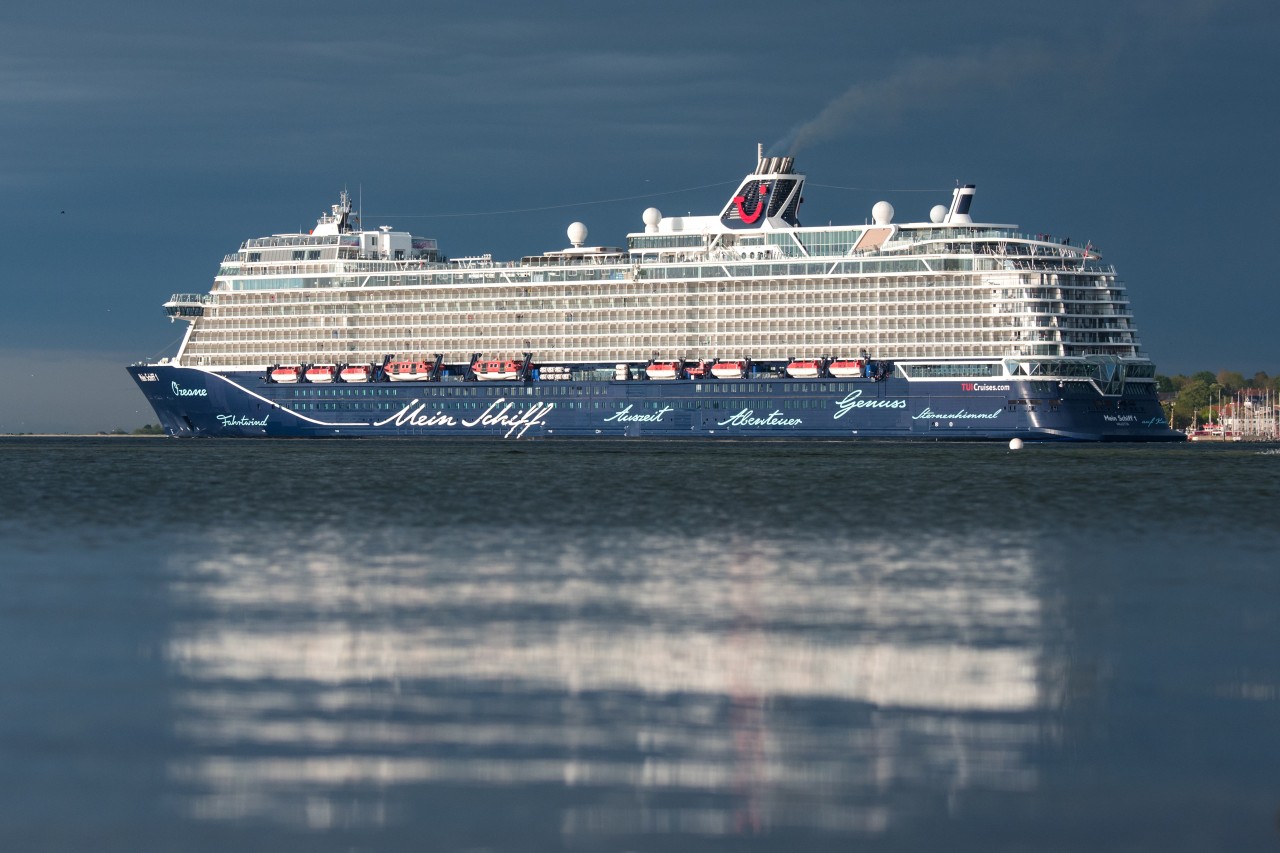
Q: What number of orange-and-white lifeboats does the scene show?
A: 9